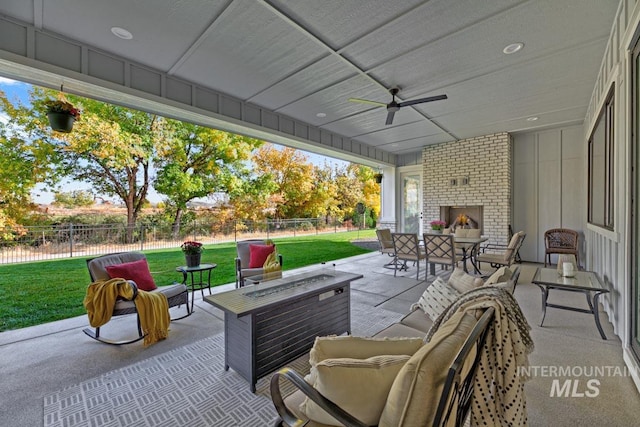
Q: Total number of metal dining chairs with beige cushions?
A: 6